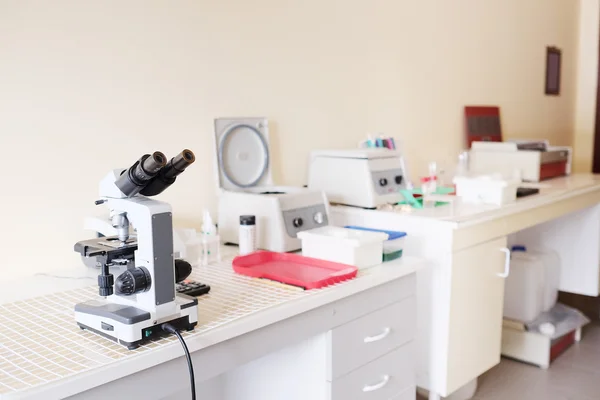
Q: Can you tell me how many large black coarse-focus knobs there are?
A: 2